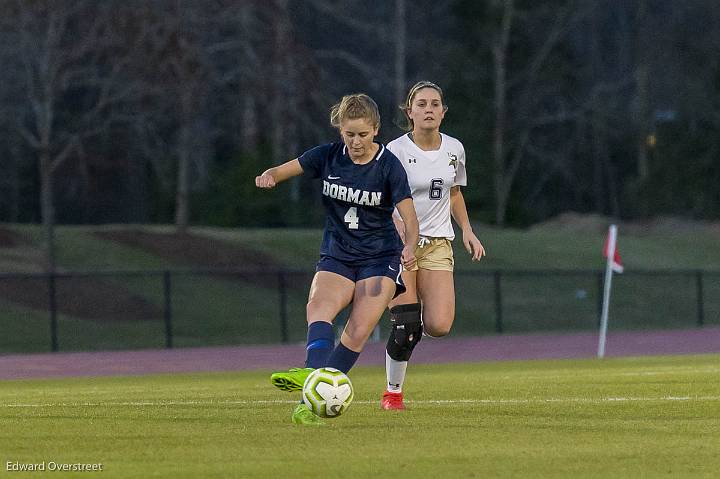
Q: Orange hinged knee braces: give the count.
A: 0